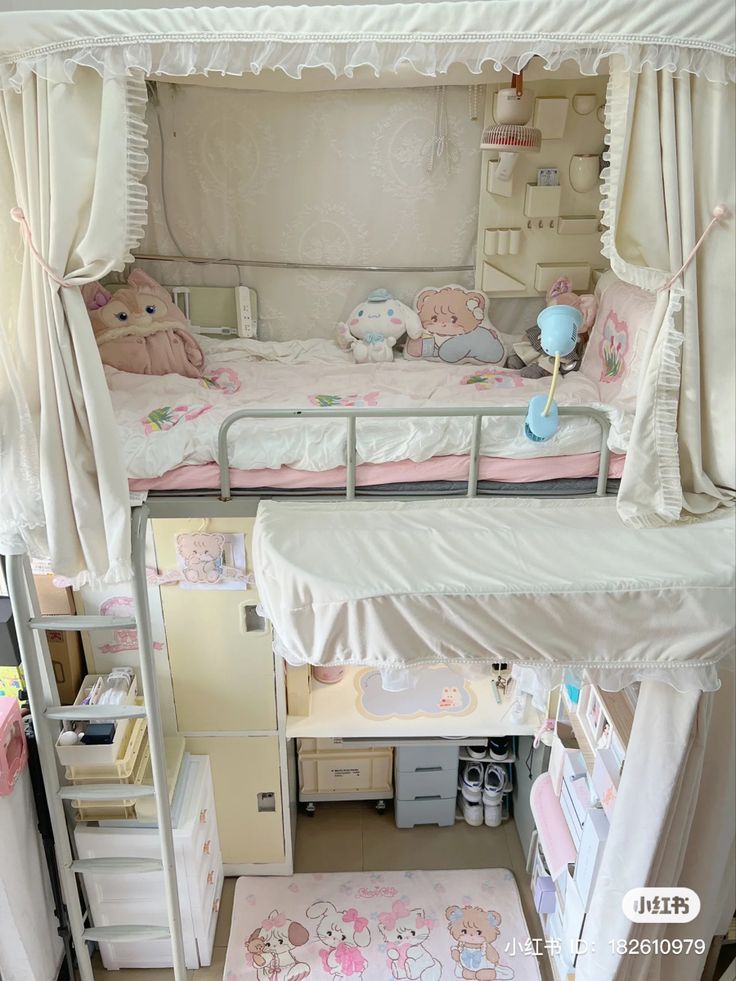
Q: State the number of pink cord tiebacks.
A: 2